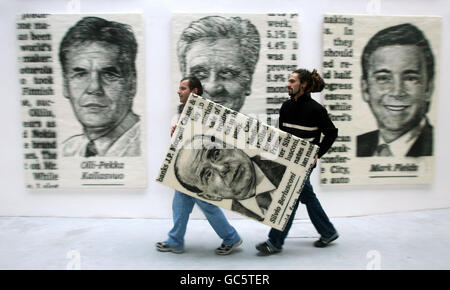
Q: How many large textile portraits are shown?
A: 4